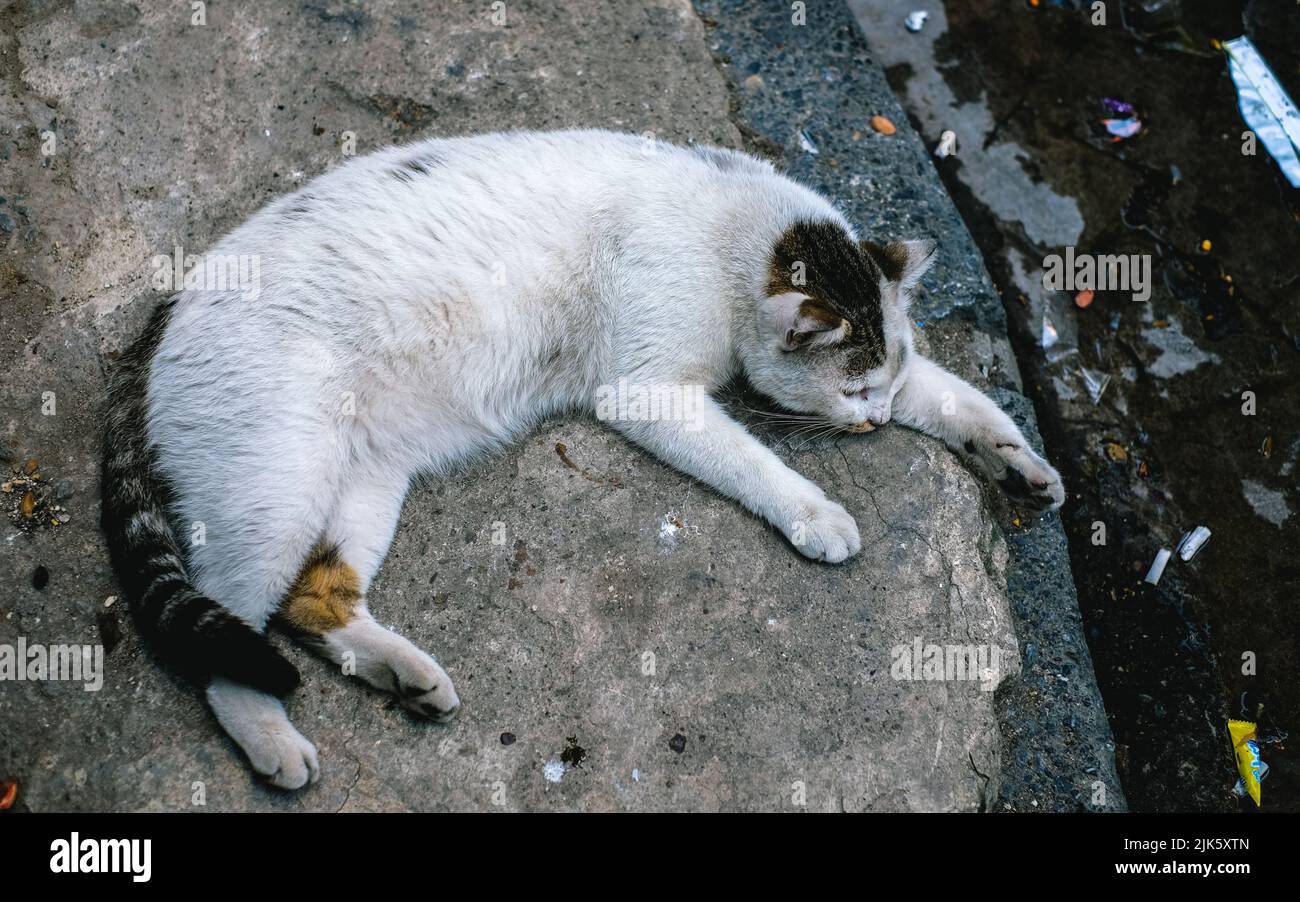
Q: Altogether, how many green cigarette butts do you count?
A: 0